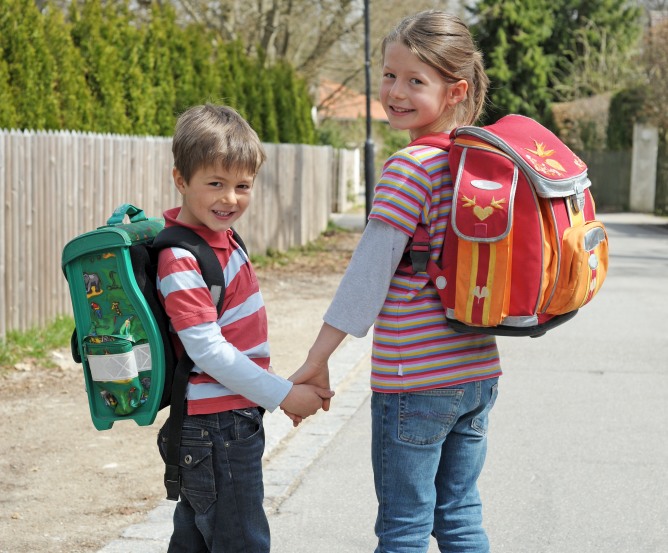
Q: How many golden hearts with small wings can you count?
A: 1